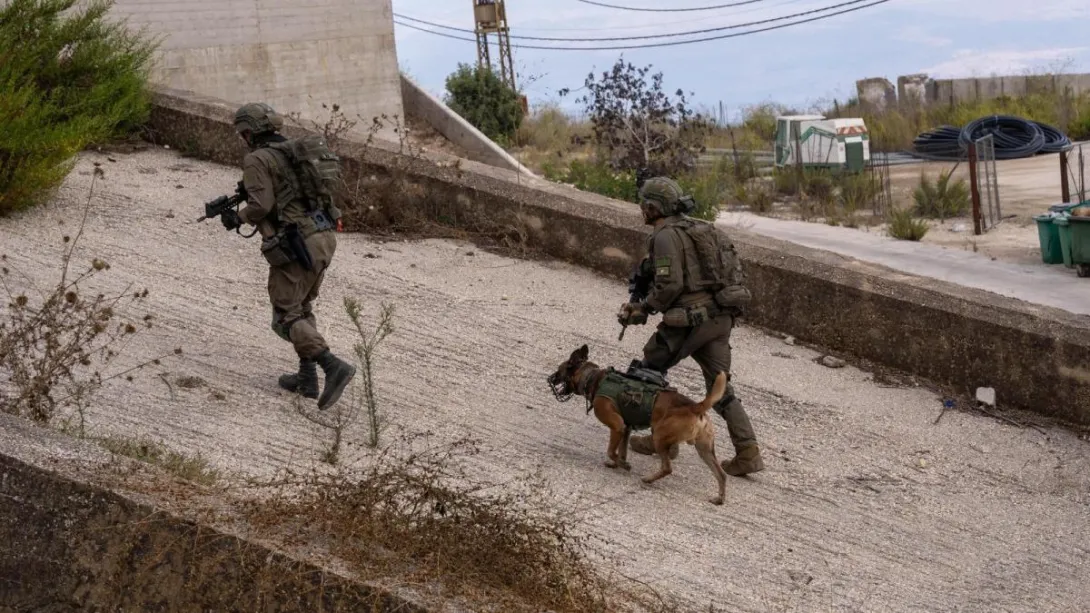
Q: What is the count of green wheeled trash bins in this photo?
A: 3